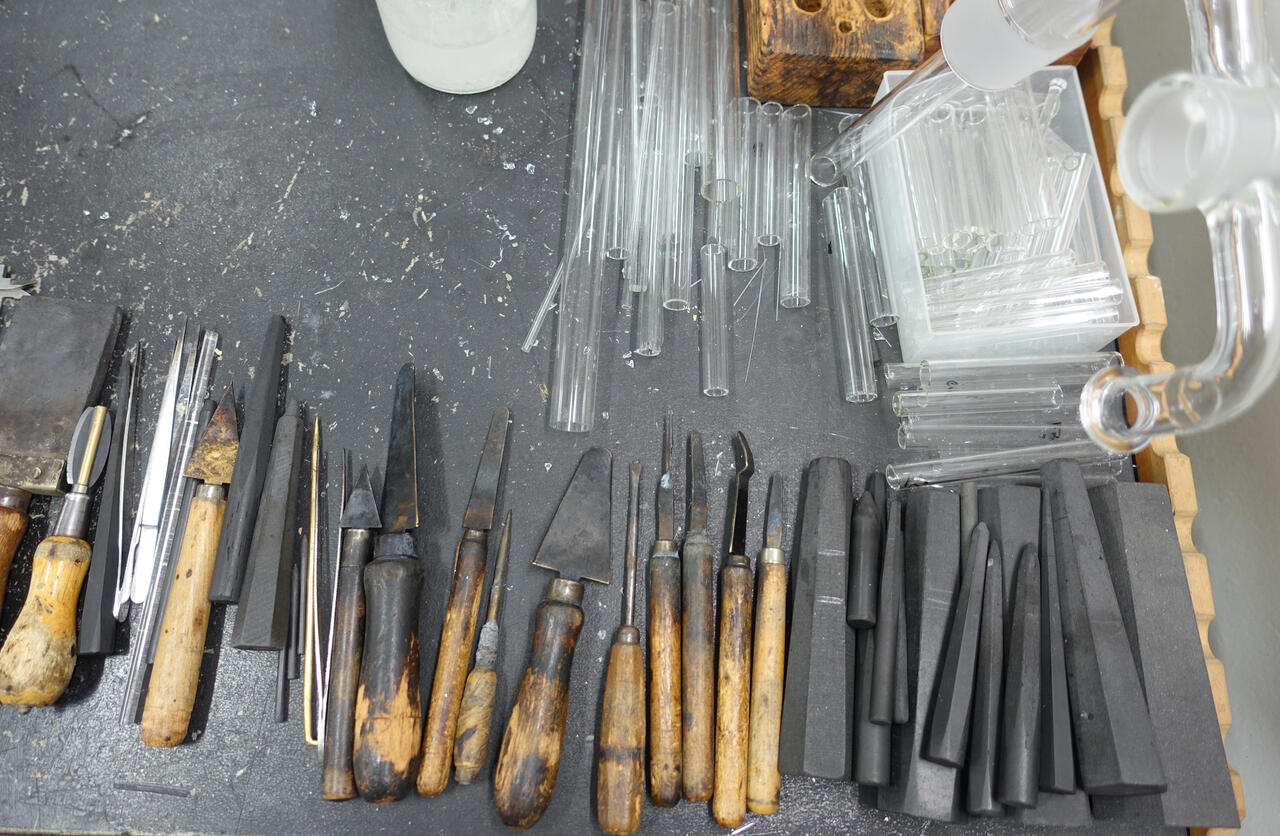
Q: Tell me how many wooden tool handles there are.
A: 13